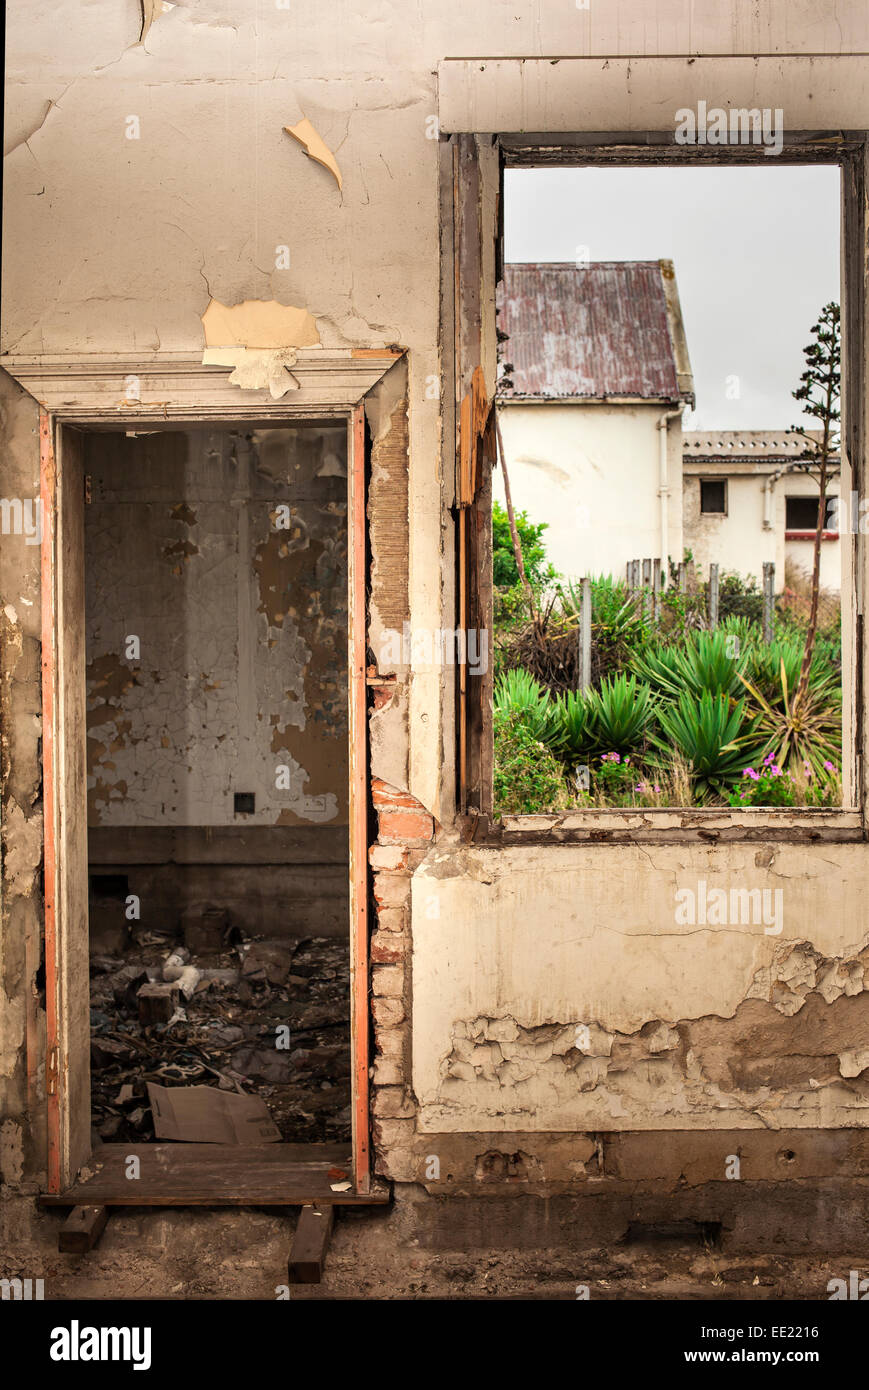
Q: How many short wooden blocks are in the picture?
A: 2